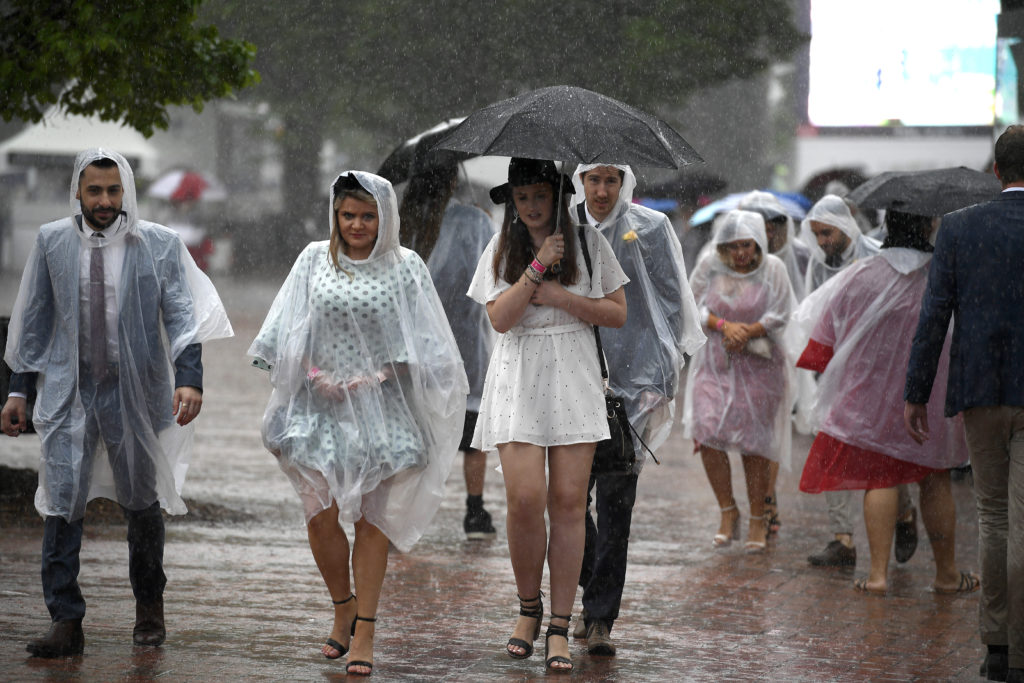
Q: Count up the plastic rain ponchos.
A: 8